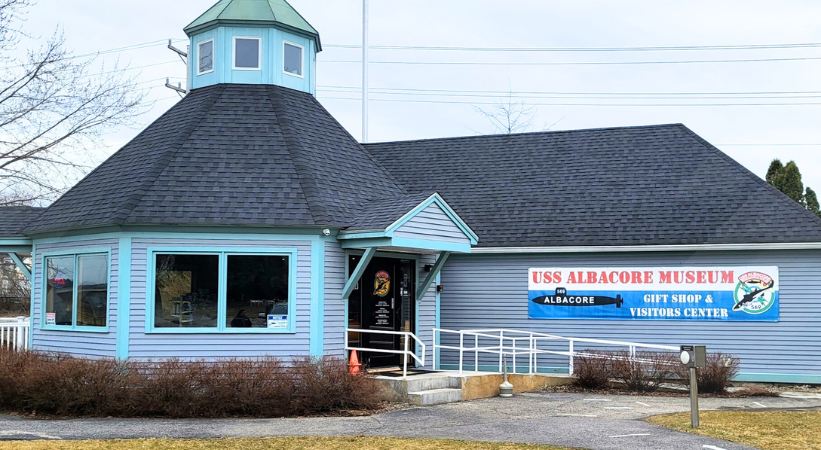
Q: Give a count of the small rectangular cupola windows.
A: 3